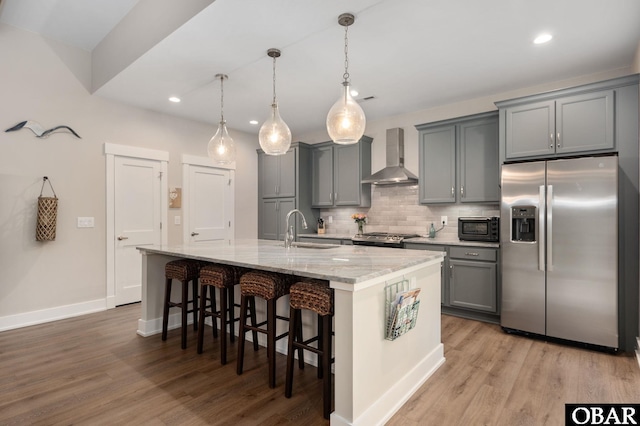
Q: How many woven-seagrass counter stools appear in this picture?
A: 4